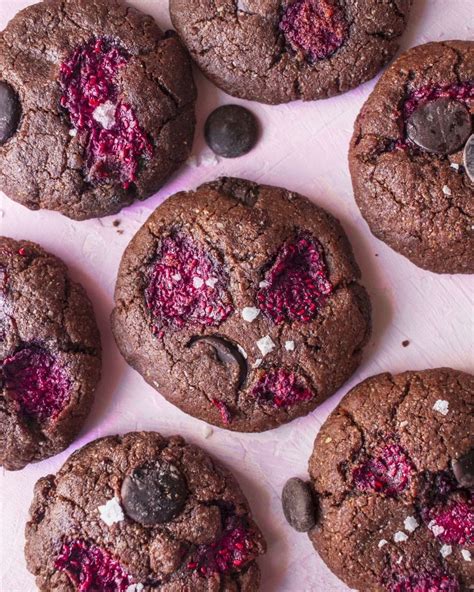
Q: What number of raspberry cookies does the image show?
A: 7